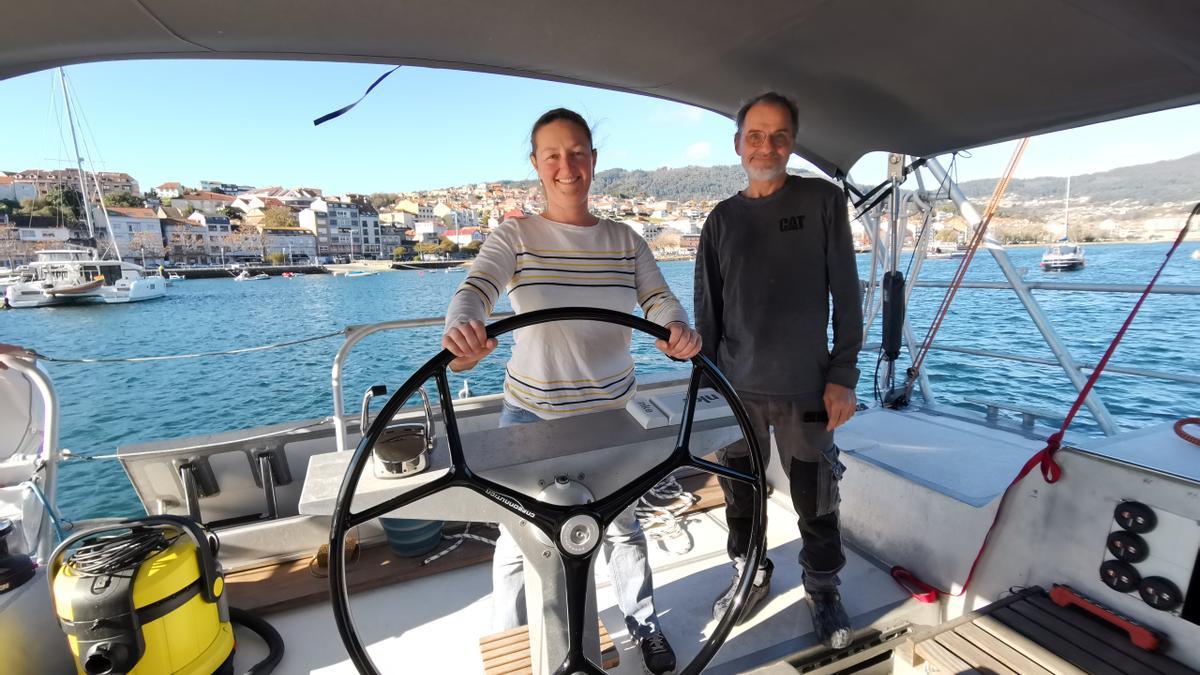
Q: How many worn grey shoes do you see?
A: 2